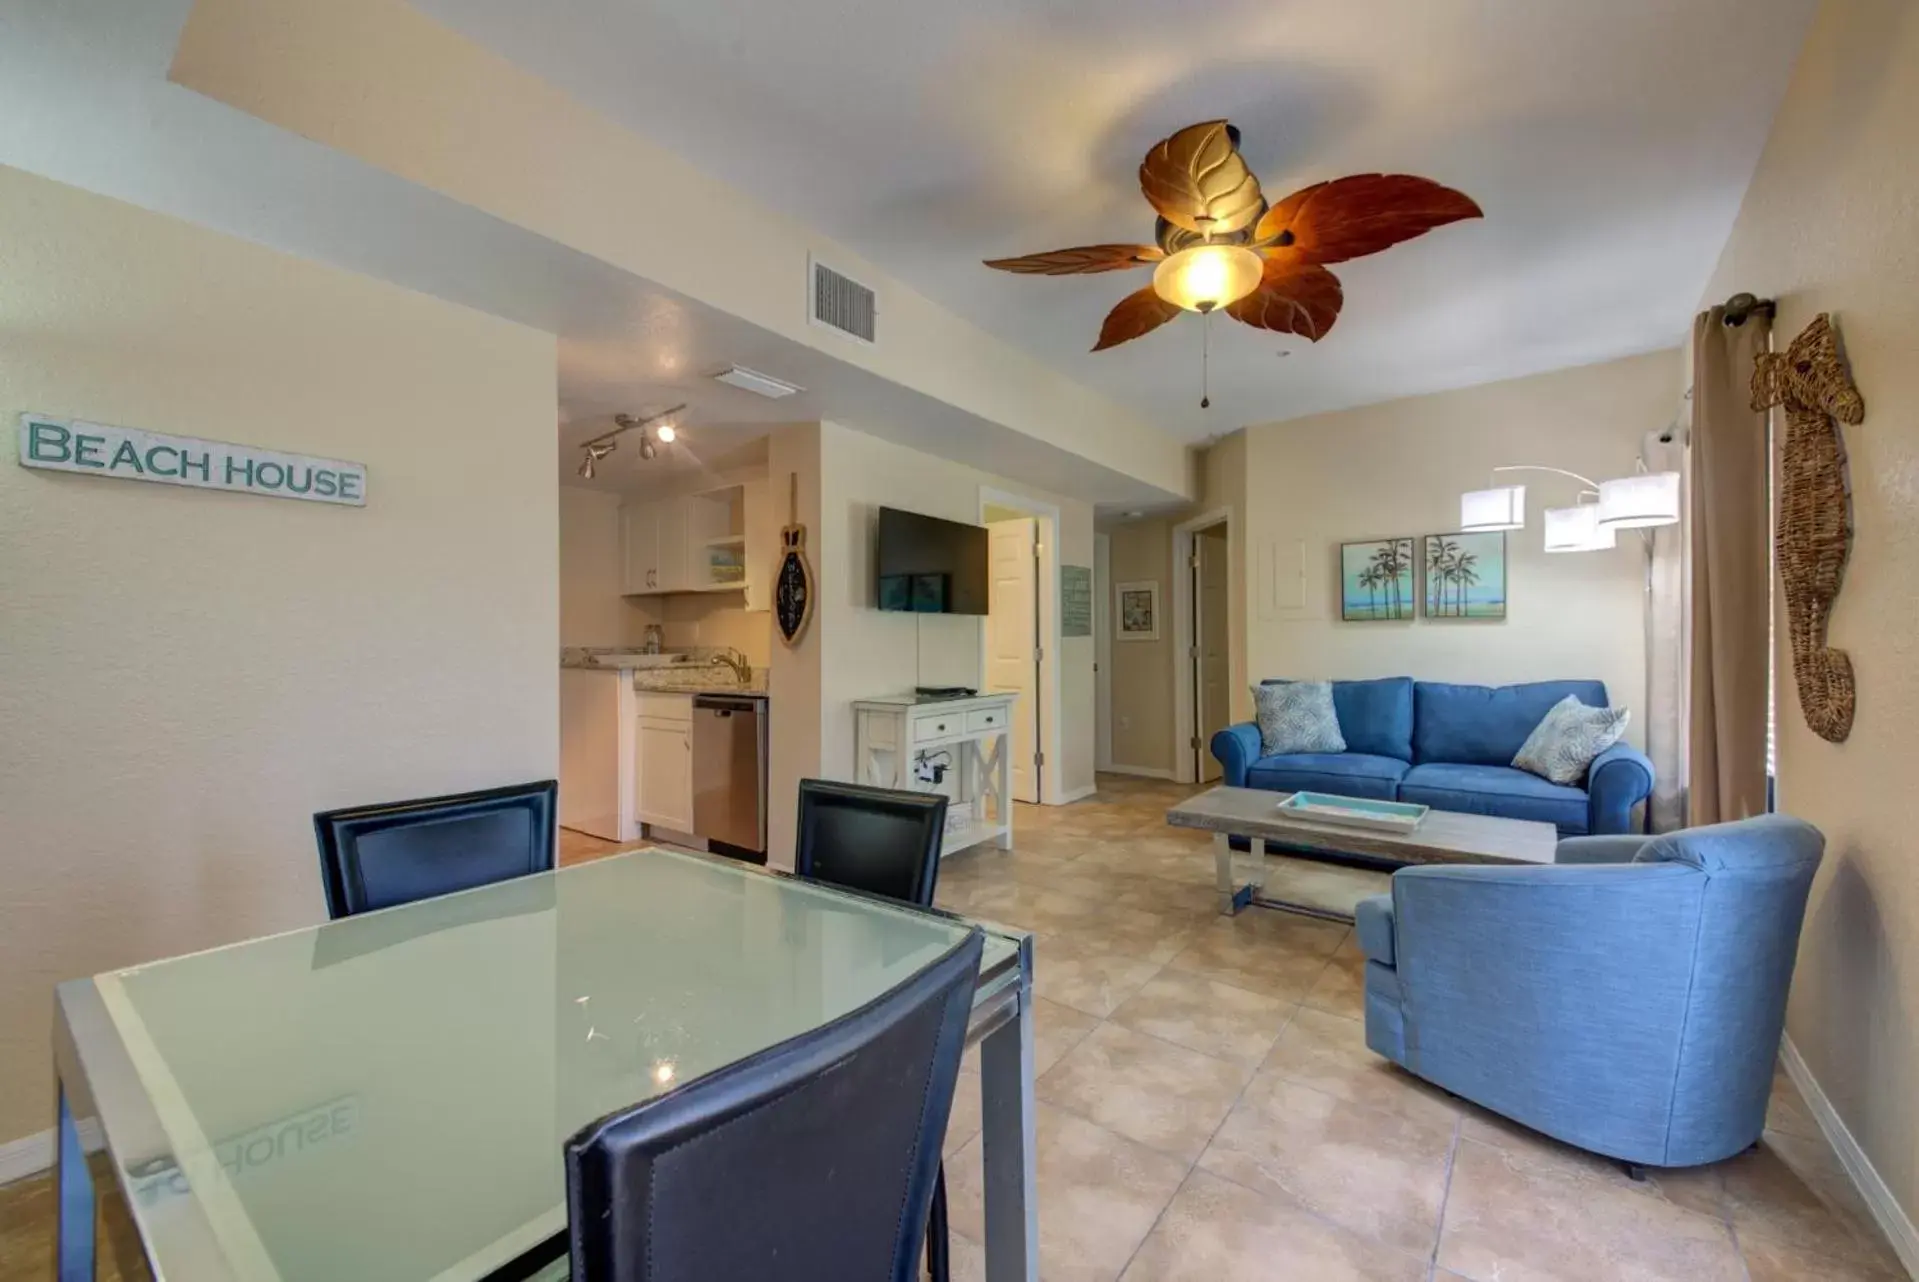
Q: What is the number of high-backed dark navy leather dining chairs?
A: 3